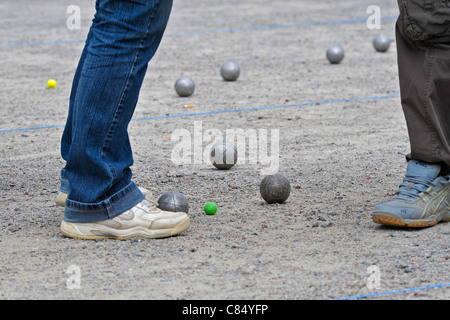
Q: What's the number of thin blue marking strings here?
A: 3